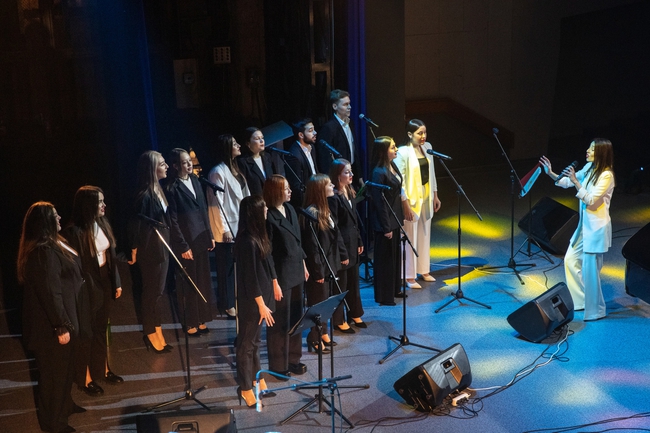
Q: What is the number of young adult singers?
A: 15